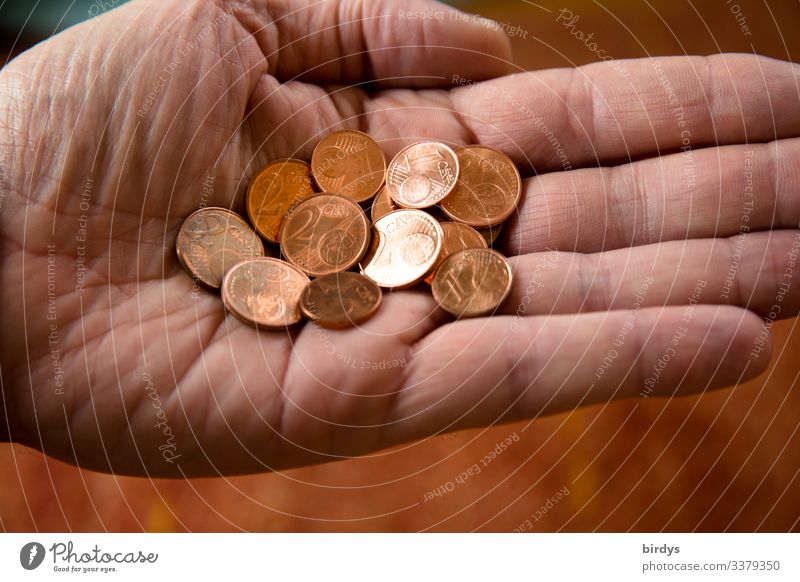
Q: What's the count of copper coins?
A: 13